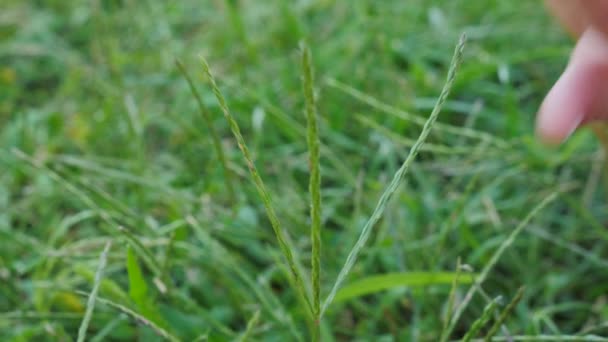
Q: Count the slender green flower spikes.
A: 3